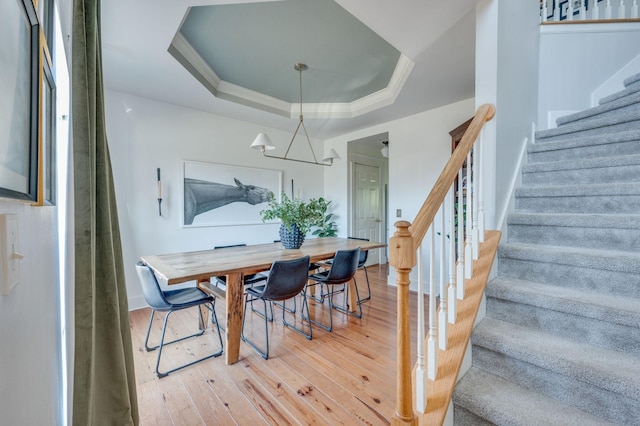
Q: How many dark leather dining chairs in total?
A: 6